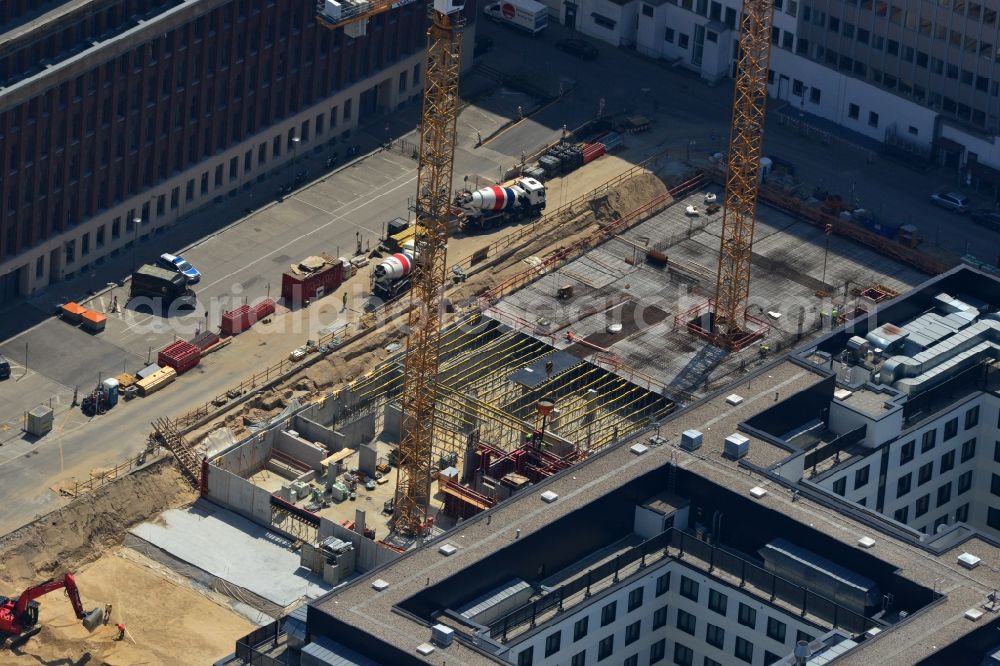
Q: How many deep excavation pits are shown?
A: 1